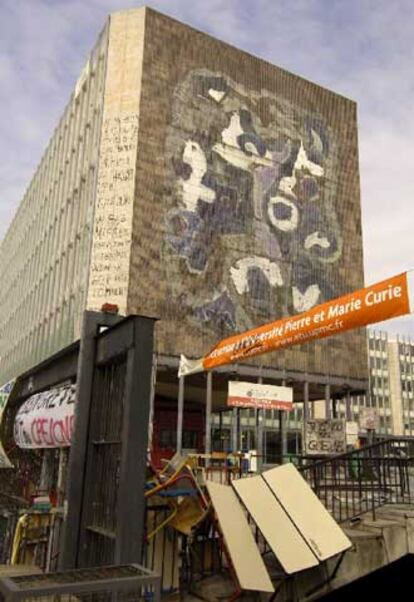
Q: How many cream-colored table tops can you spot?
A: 3